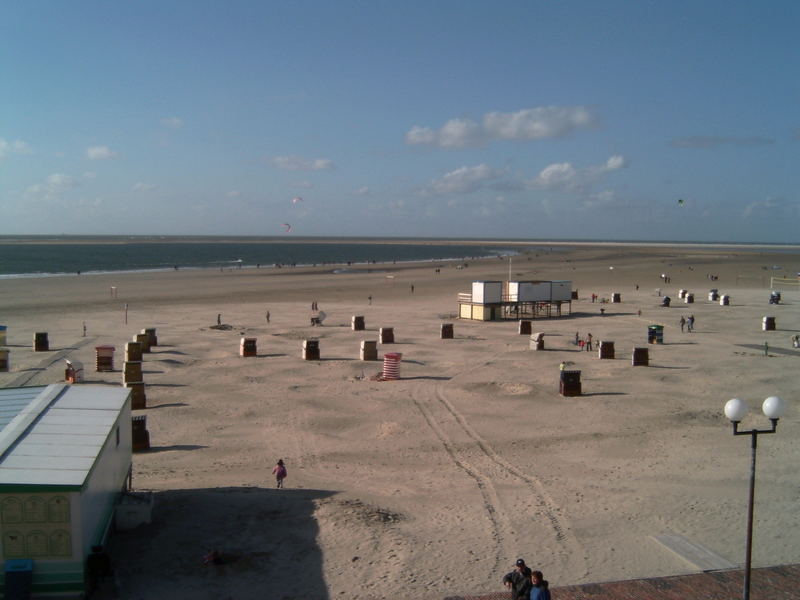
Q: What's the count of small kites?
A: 3